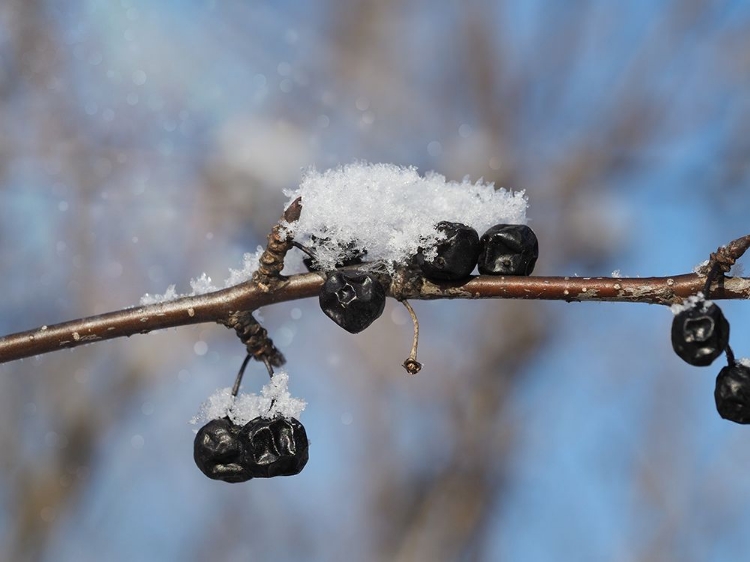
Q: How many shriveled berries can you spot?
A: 8